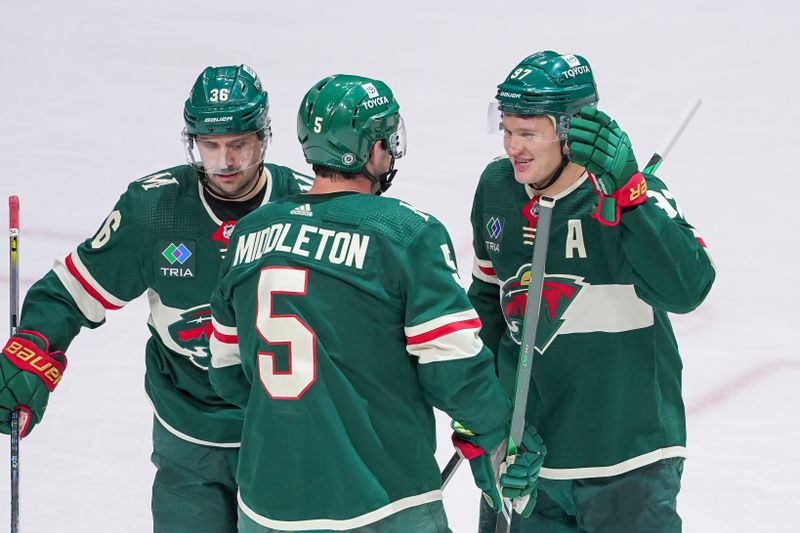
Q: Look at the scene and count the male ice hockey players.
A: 3